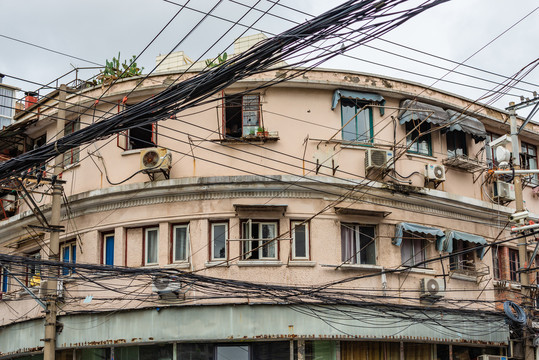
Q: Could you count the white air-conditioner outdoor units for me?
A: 6